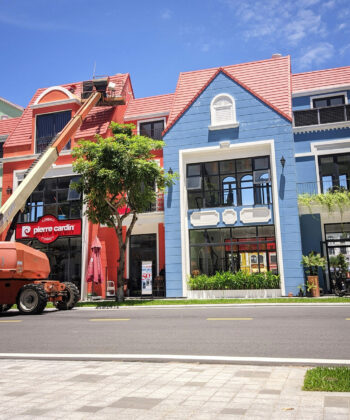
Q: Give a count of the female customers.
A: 0